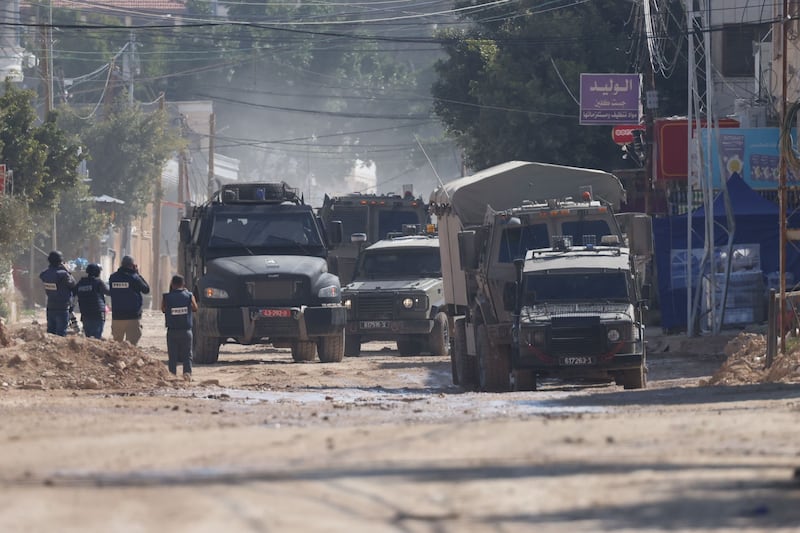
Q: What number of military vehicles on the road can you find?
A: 5